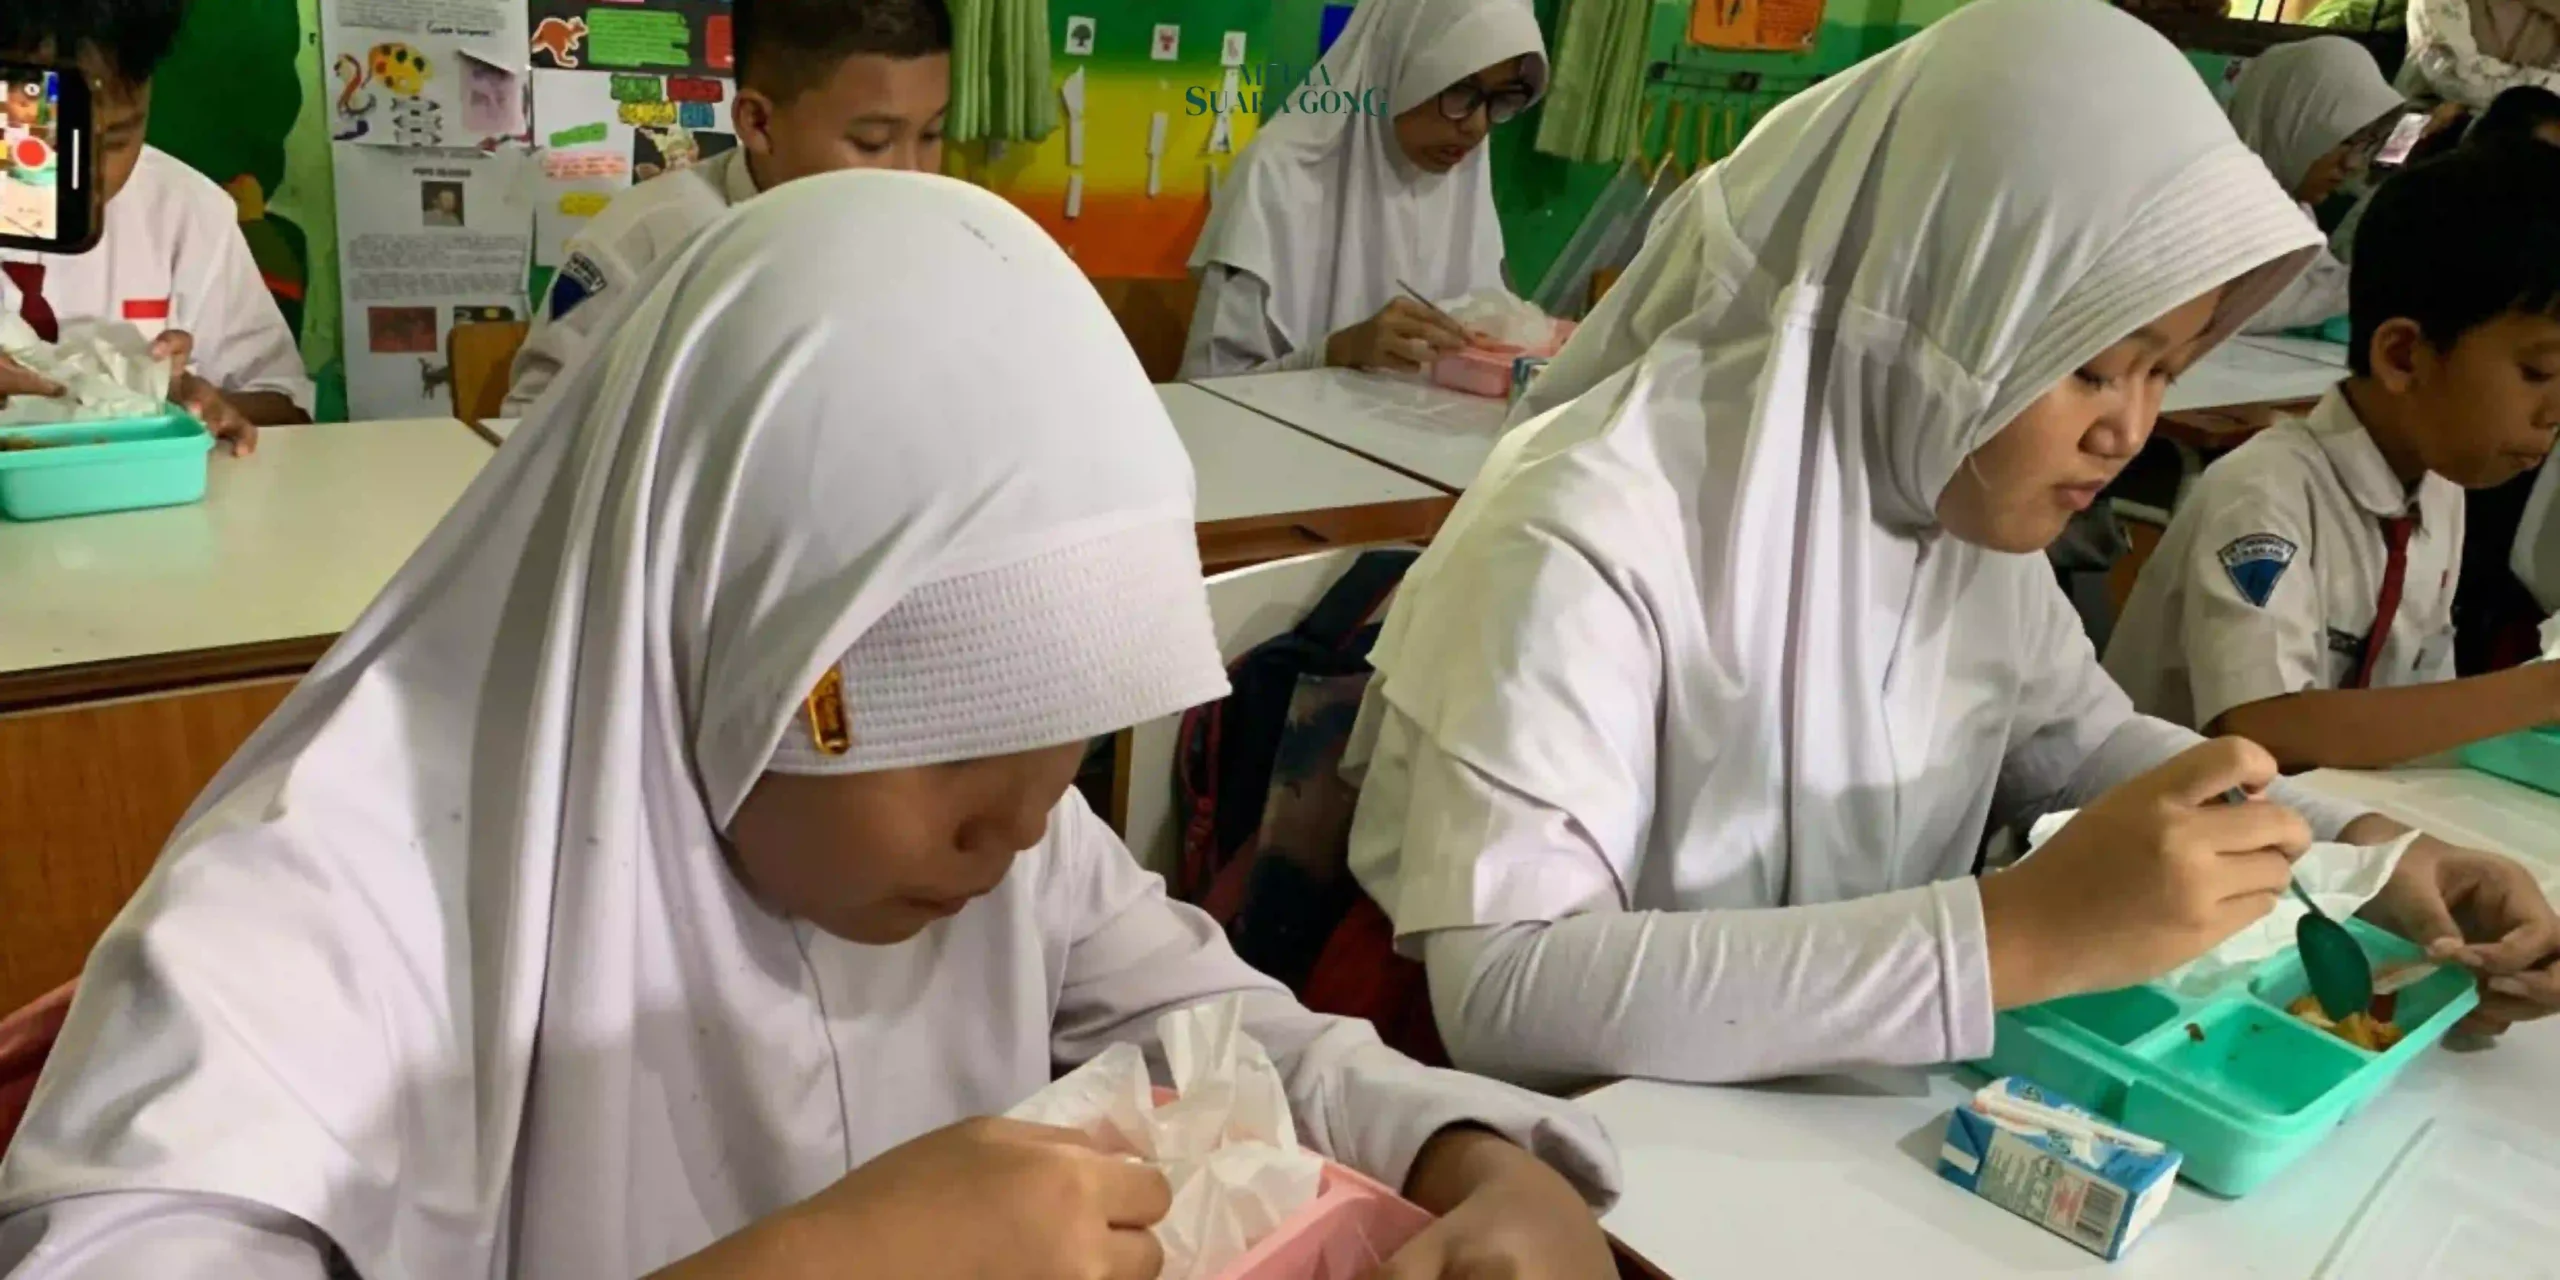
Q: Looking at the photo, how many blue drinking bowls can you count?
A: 0